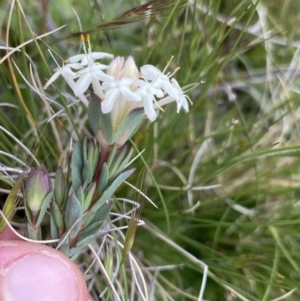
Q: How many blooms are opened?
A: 7